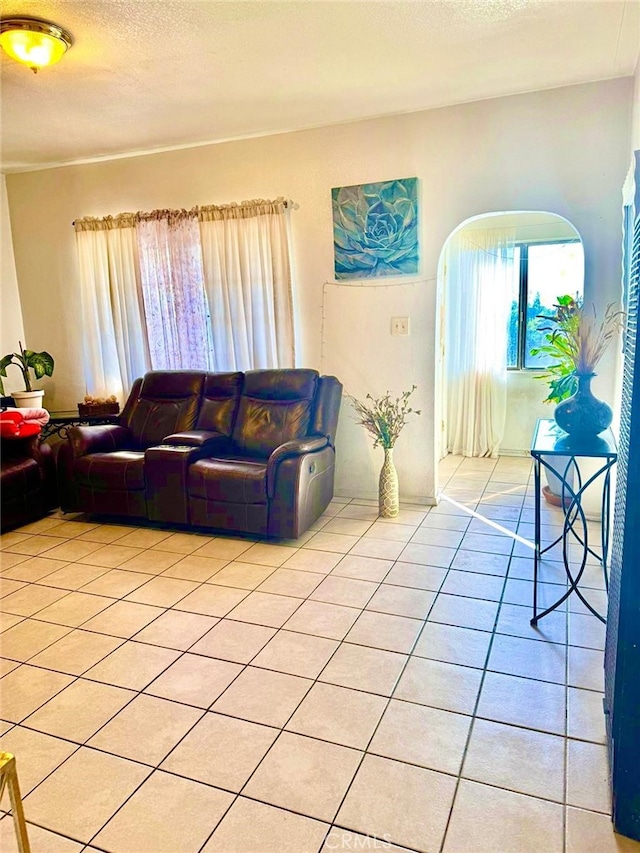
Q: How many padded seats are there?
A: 3